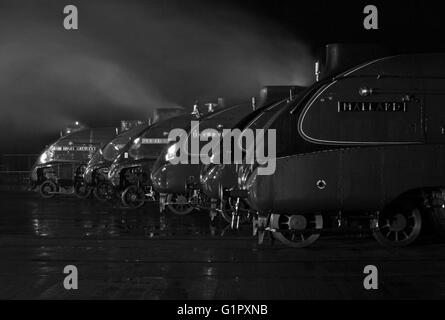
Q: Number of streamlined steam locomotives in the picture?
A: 6